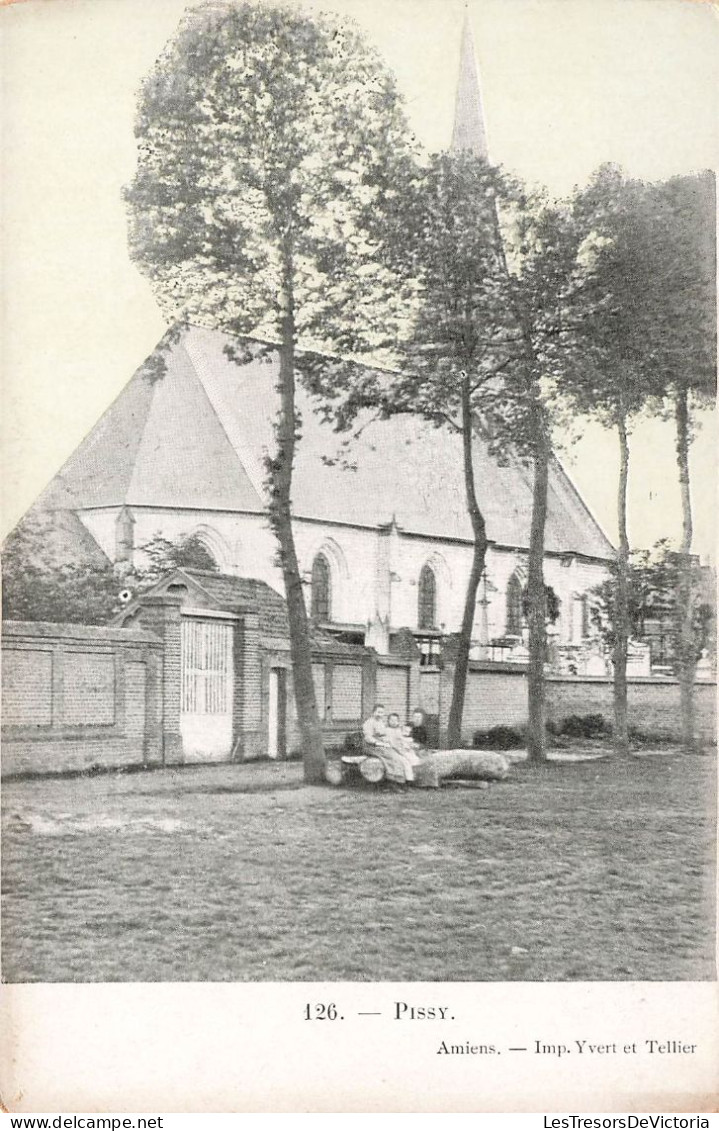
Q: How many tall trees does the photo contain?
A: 5